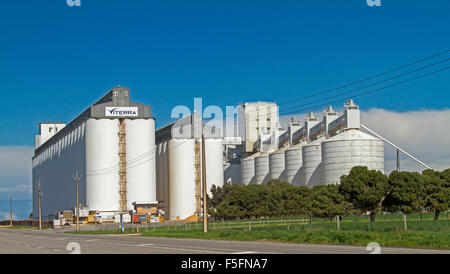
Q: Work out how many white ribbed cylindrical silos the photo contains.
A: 6